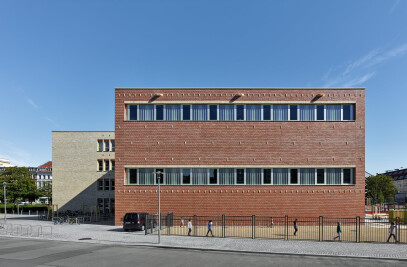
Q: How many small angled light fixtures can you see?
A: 3